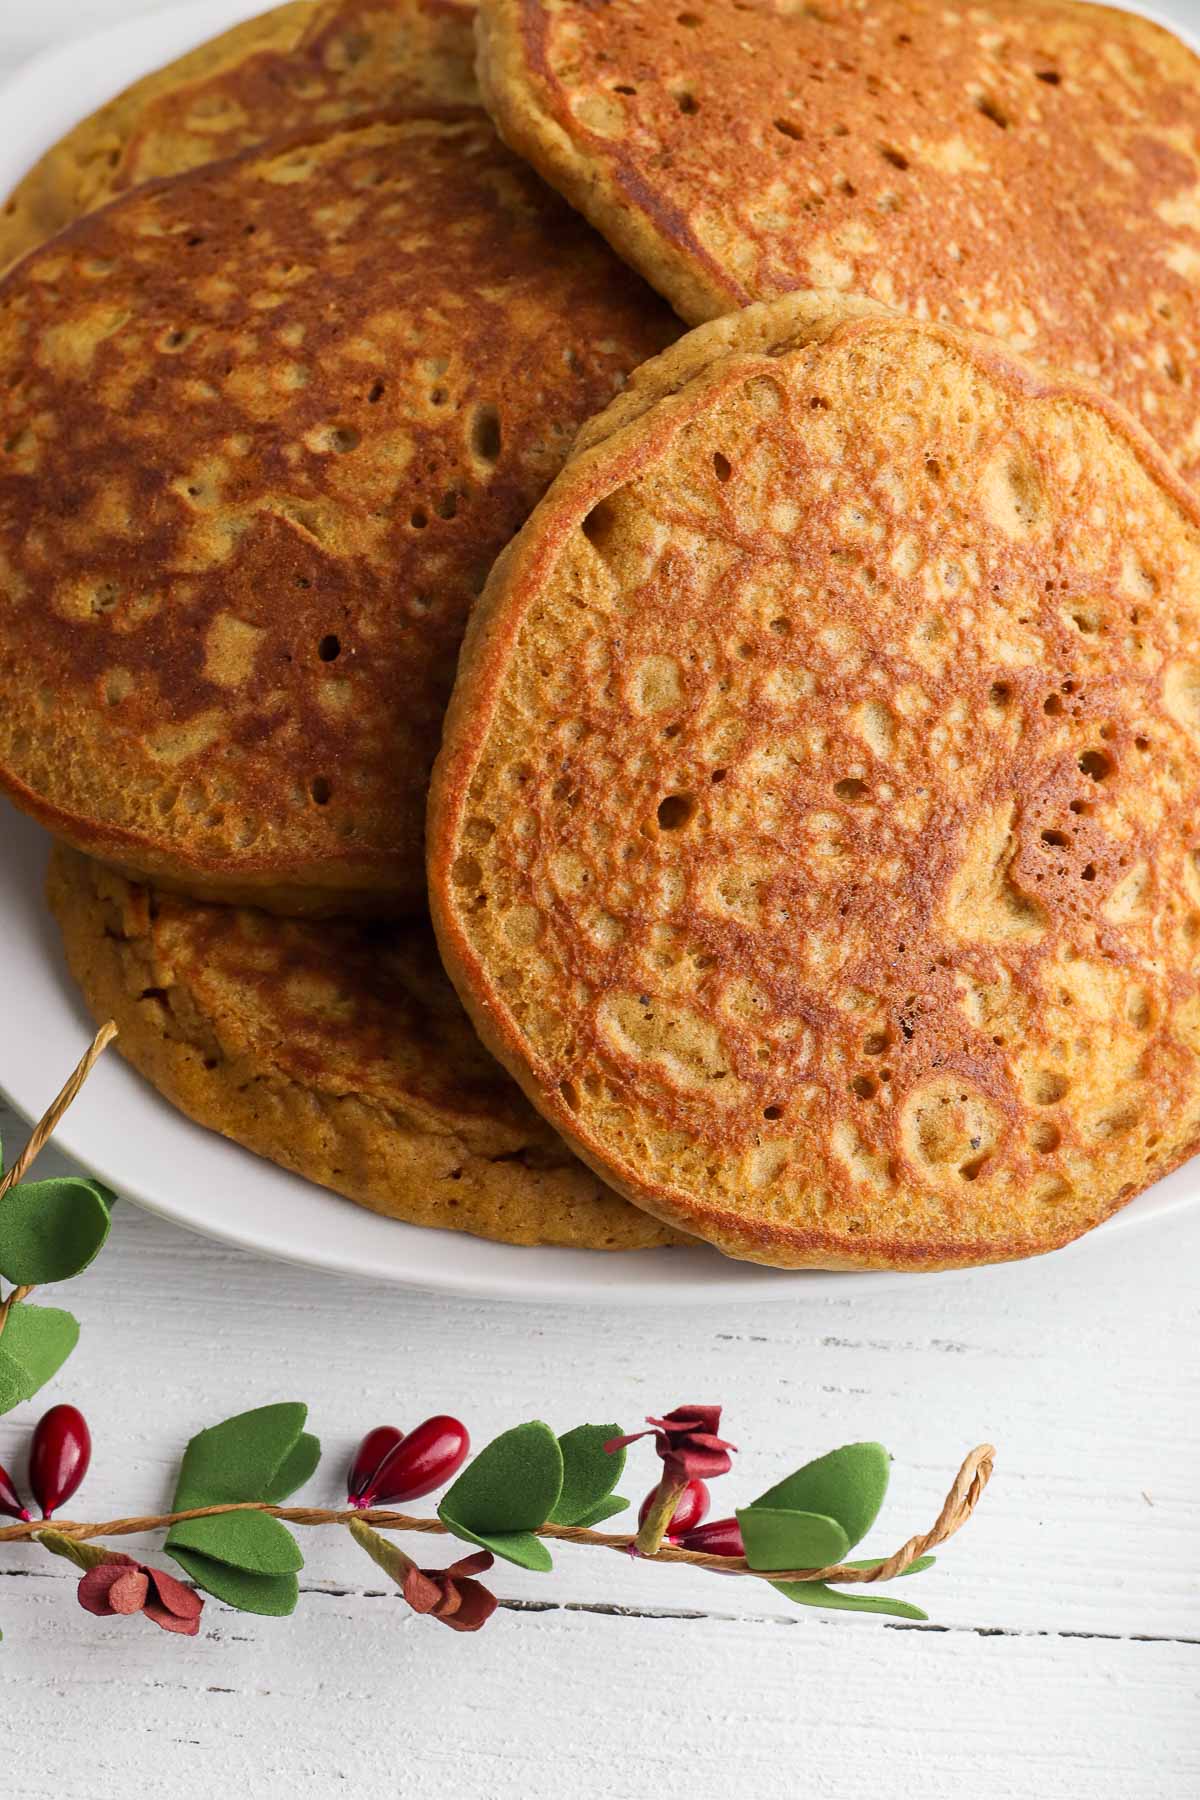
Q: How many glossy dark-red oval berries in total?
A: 6